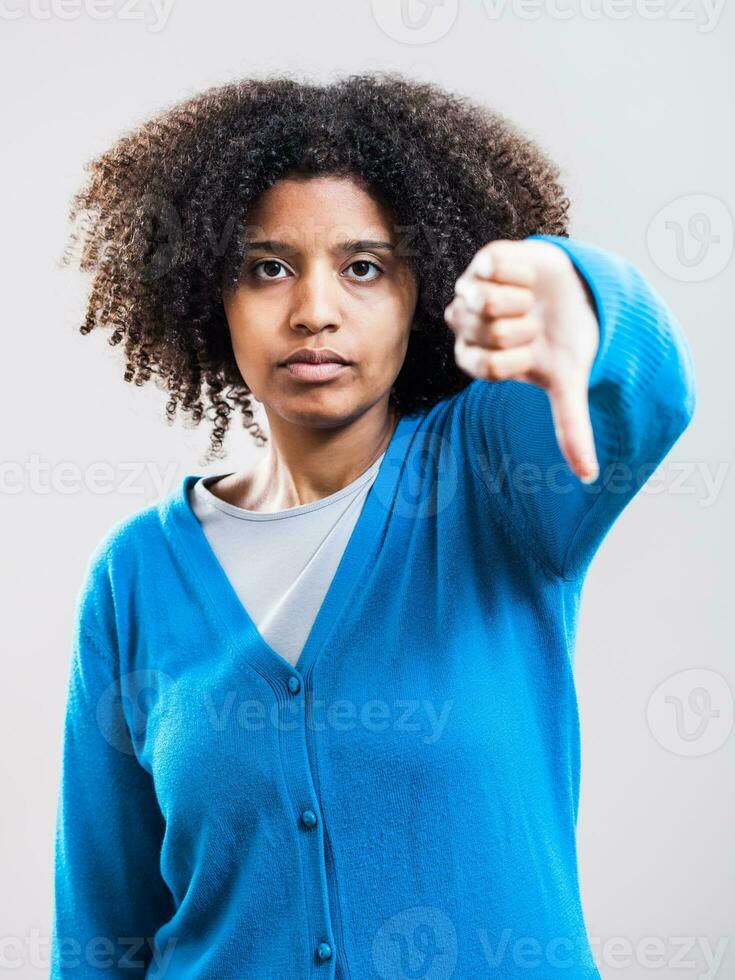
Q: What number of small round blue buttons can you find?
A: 3